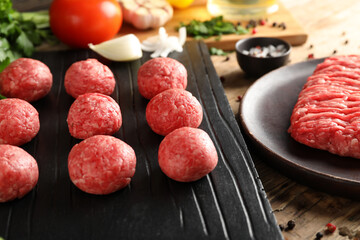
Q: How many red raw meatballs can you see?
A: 9